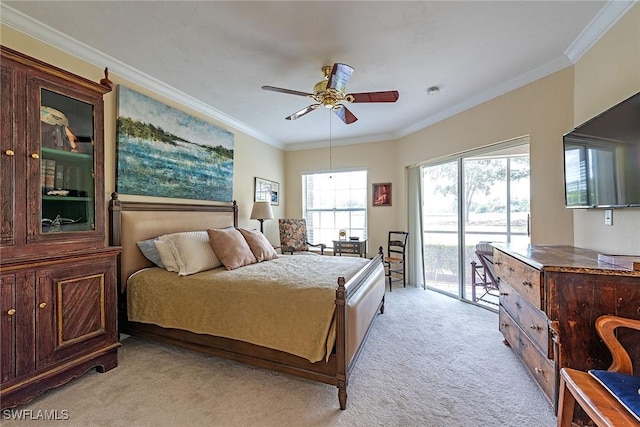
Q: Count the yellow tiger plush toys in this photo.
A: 0